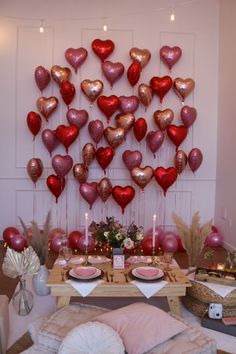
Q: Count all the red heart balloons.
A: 13